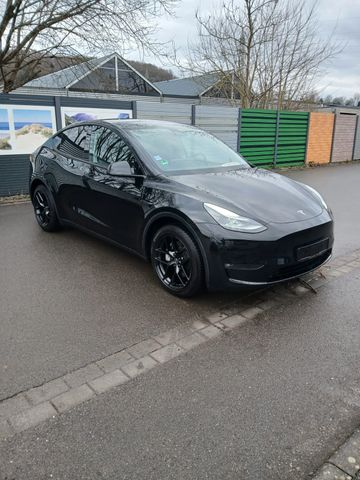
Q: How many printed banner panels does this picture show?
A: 2